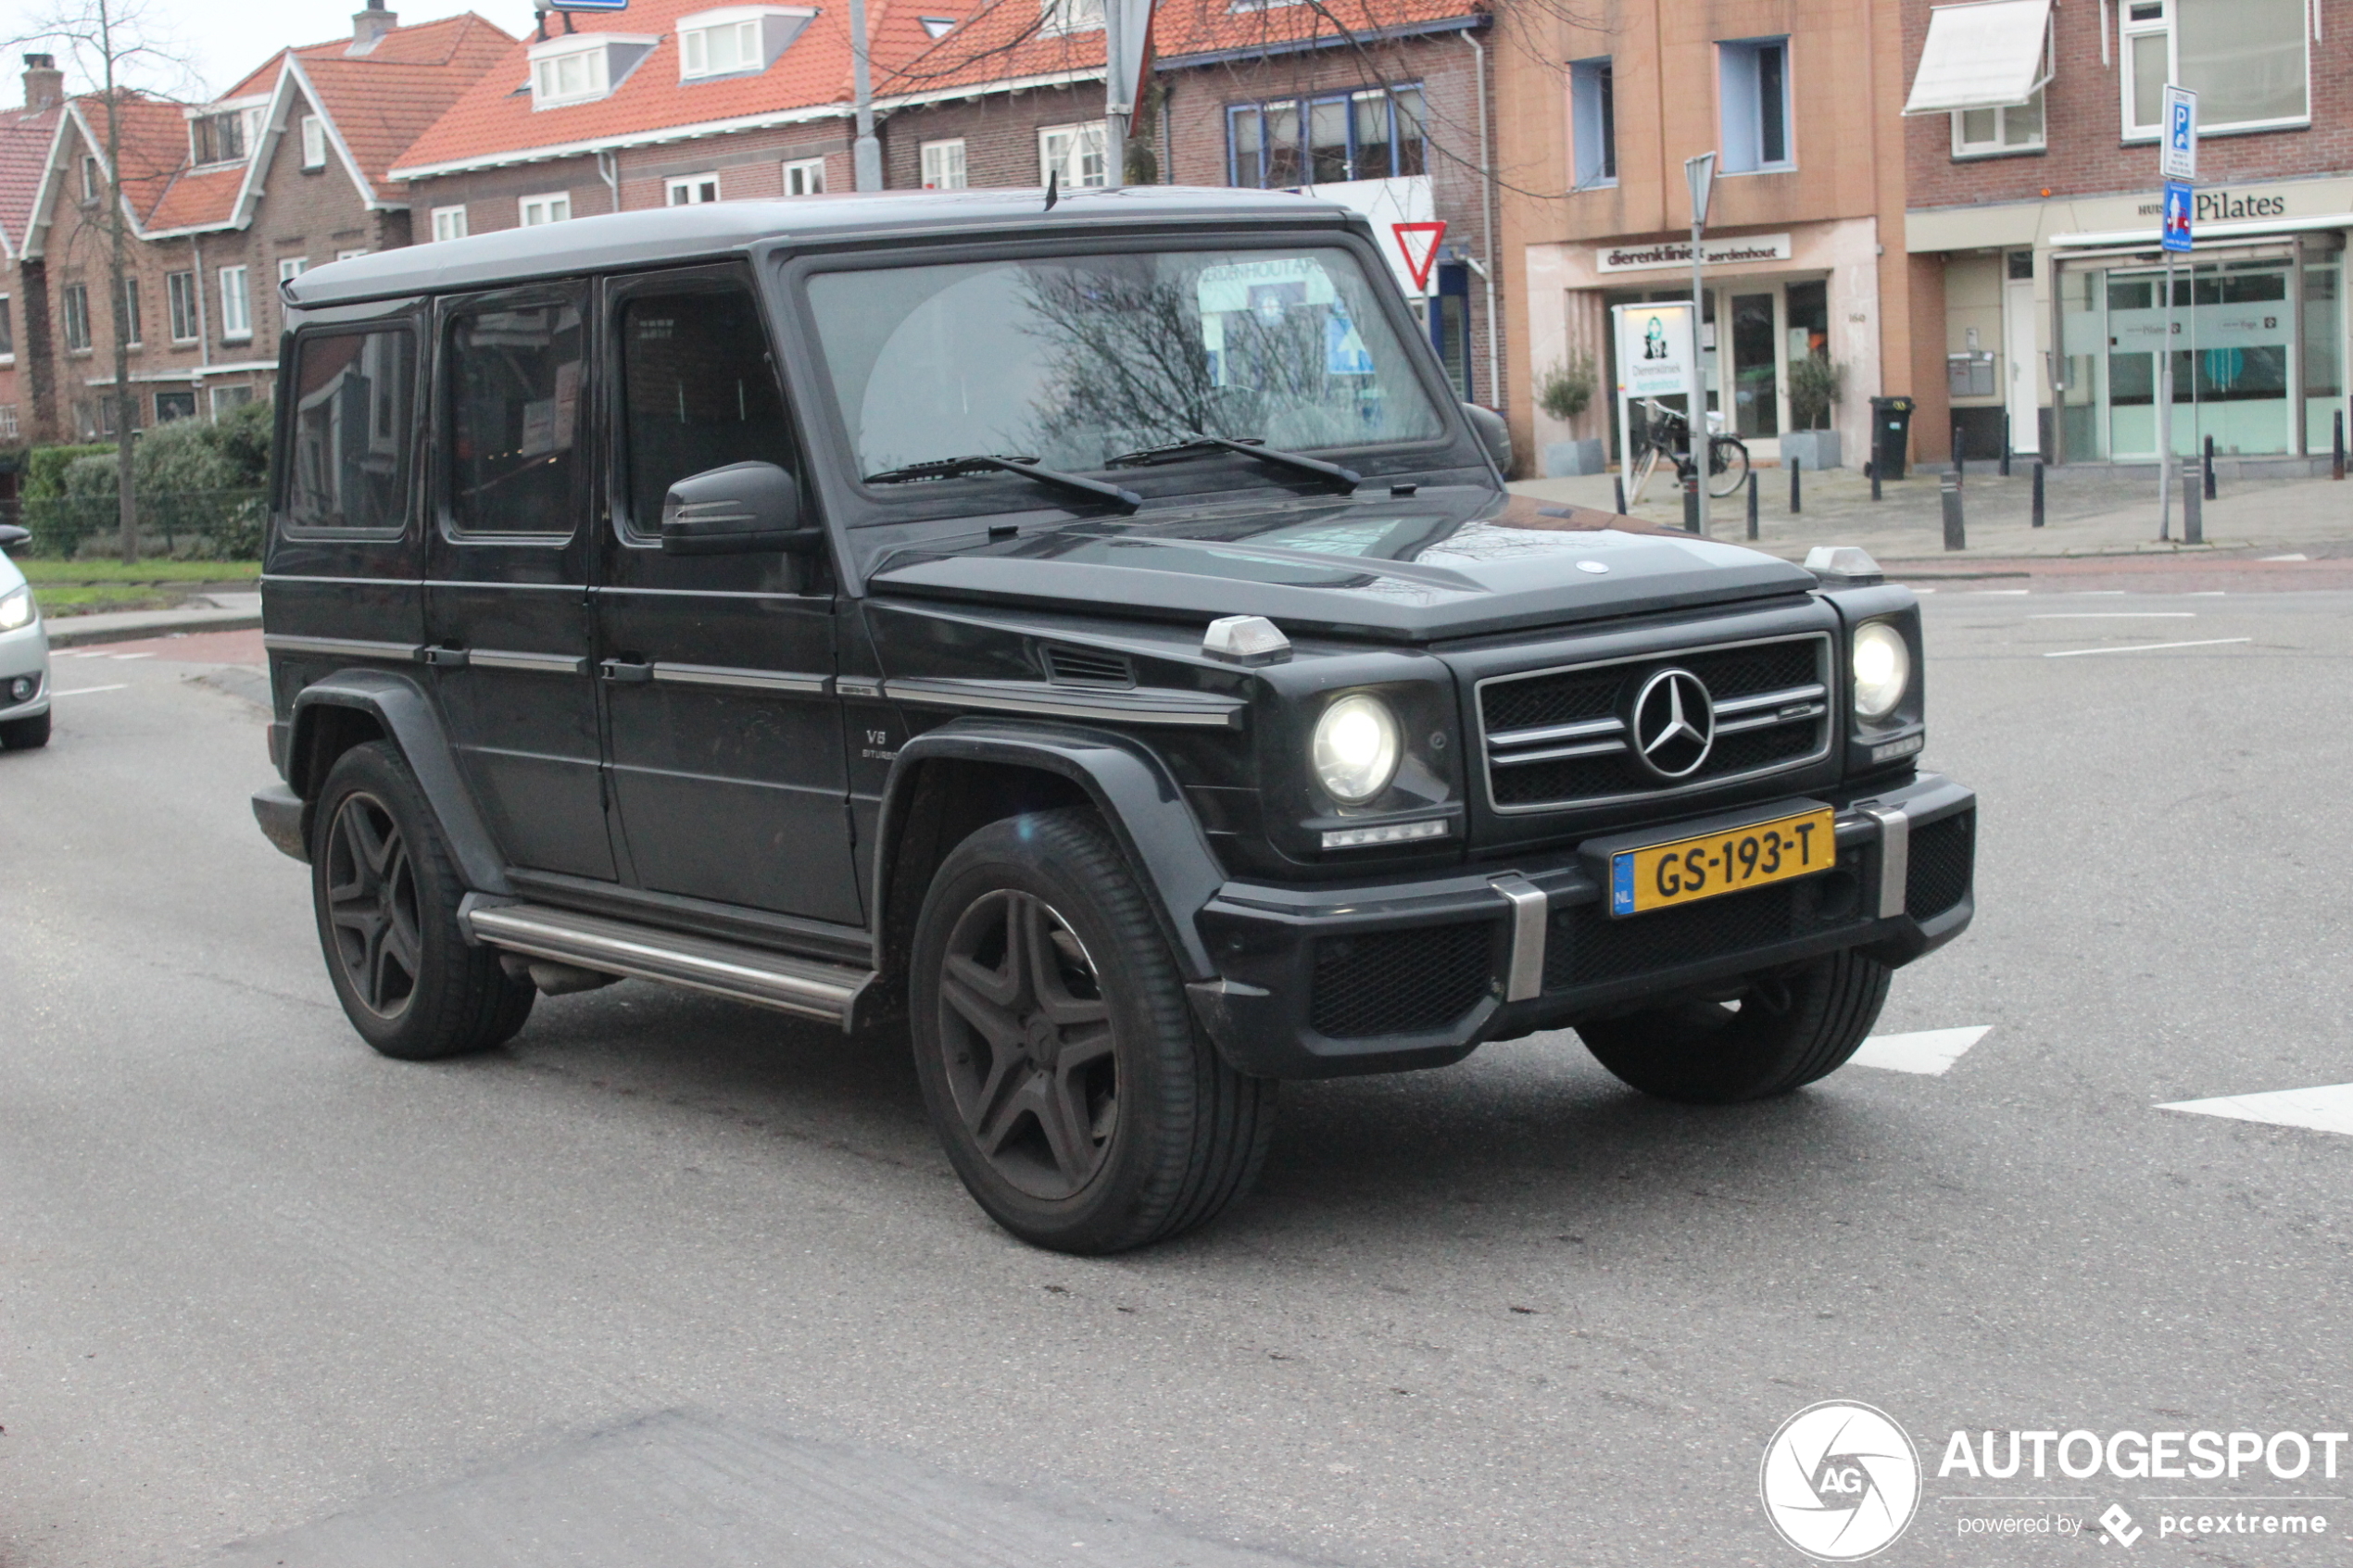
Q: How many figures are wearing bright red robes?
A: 0